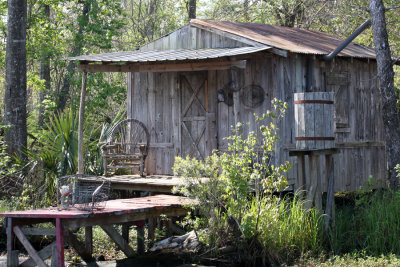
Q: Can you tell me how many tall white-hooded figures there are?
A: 0